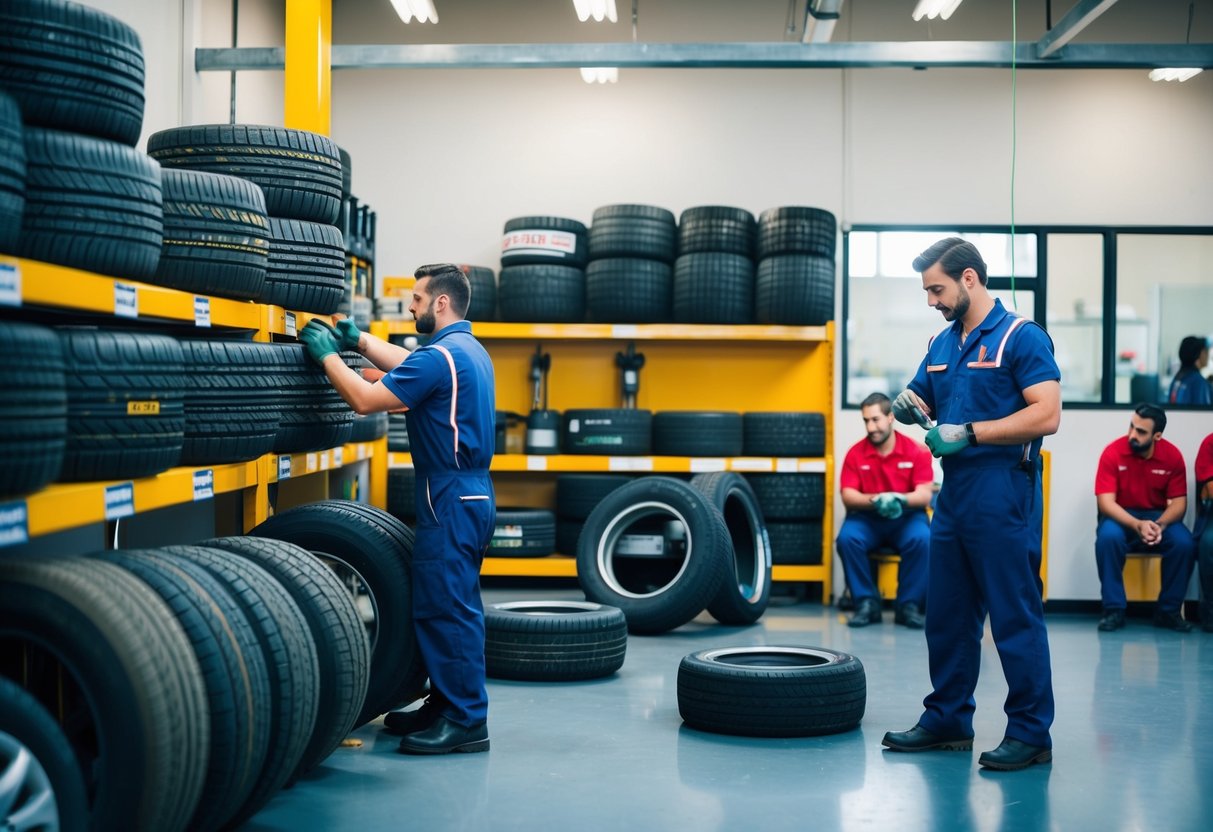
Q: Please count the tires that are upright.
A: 8